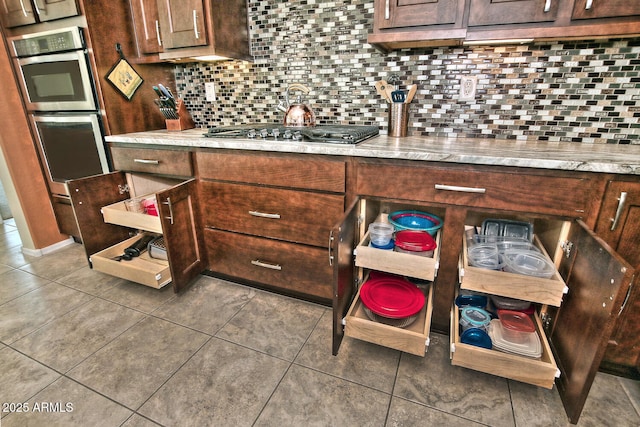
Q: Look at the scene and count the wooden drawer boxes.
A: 6